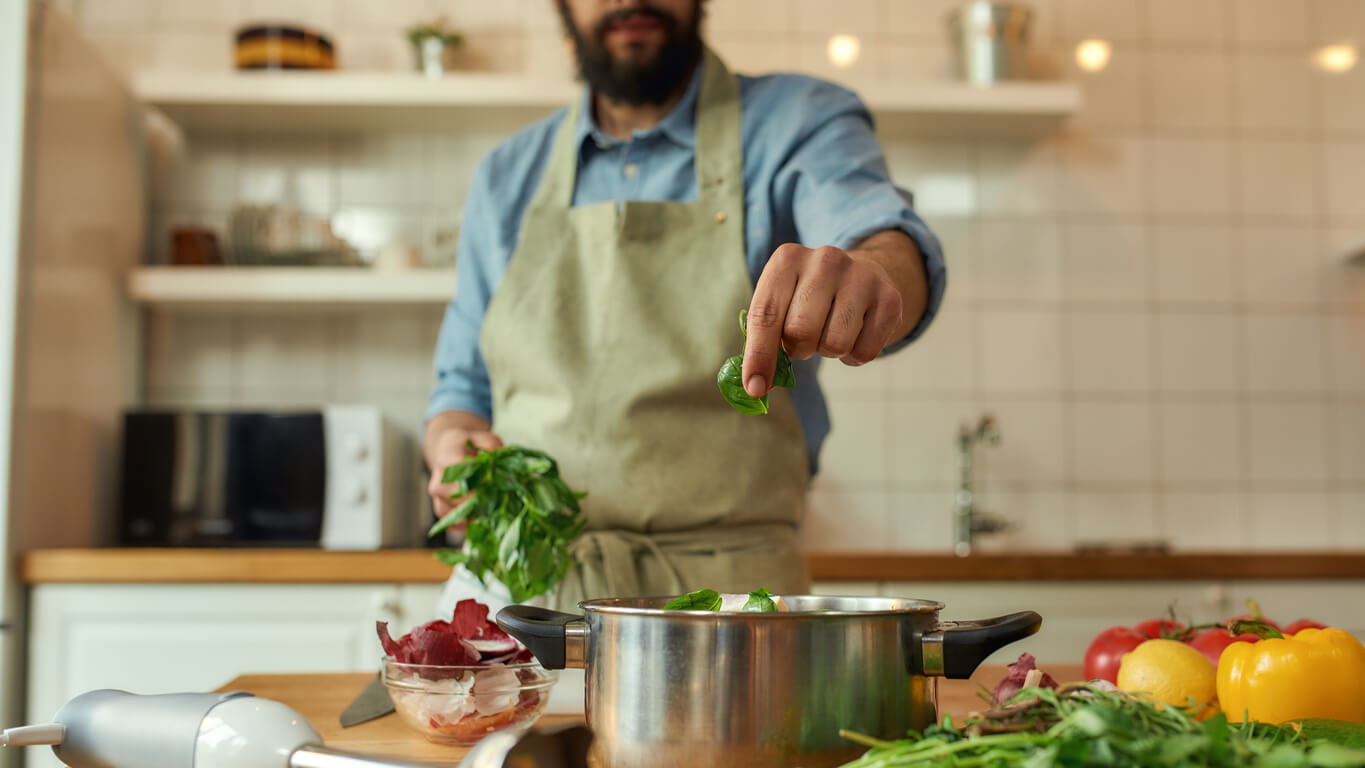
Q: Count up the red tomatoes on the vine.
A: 5